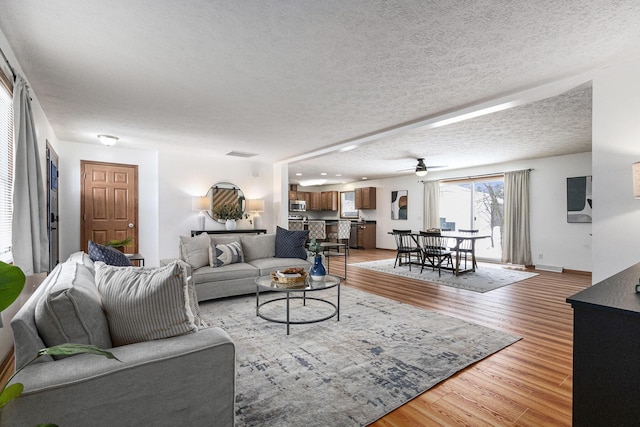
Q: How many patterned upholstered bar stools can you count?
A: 3